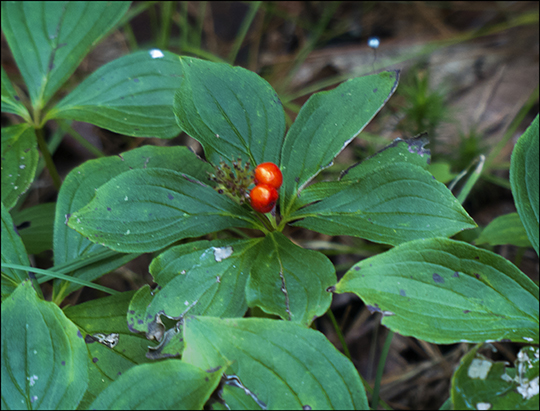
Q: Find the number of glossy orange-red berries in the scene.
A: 2